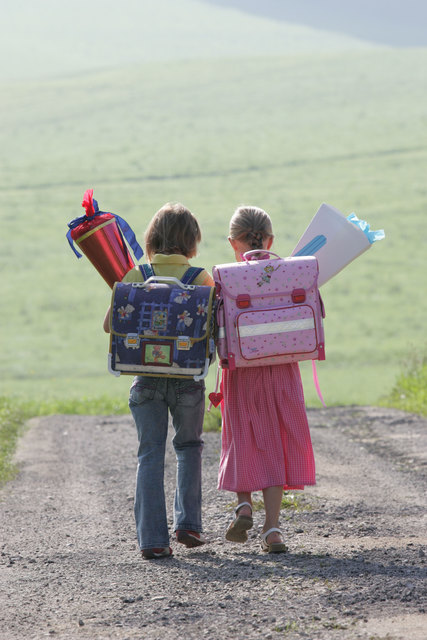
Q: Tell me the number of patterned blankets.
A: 0